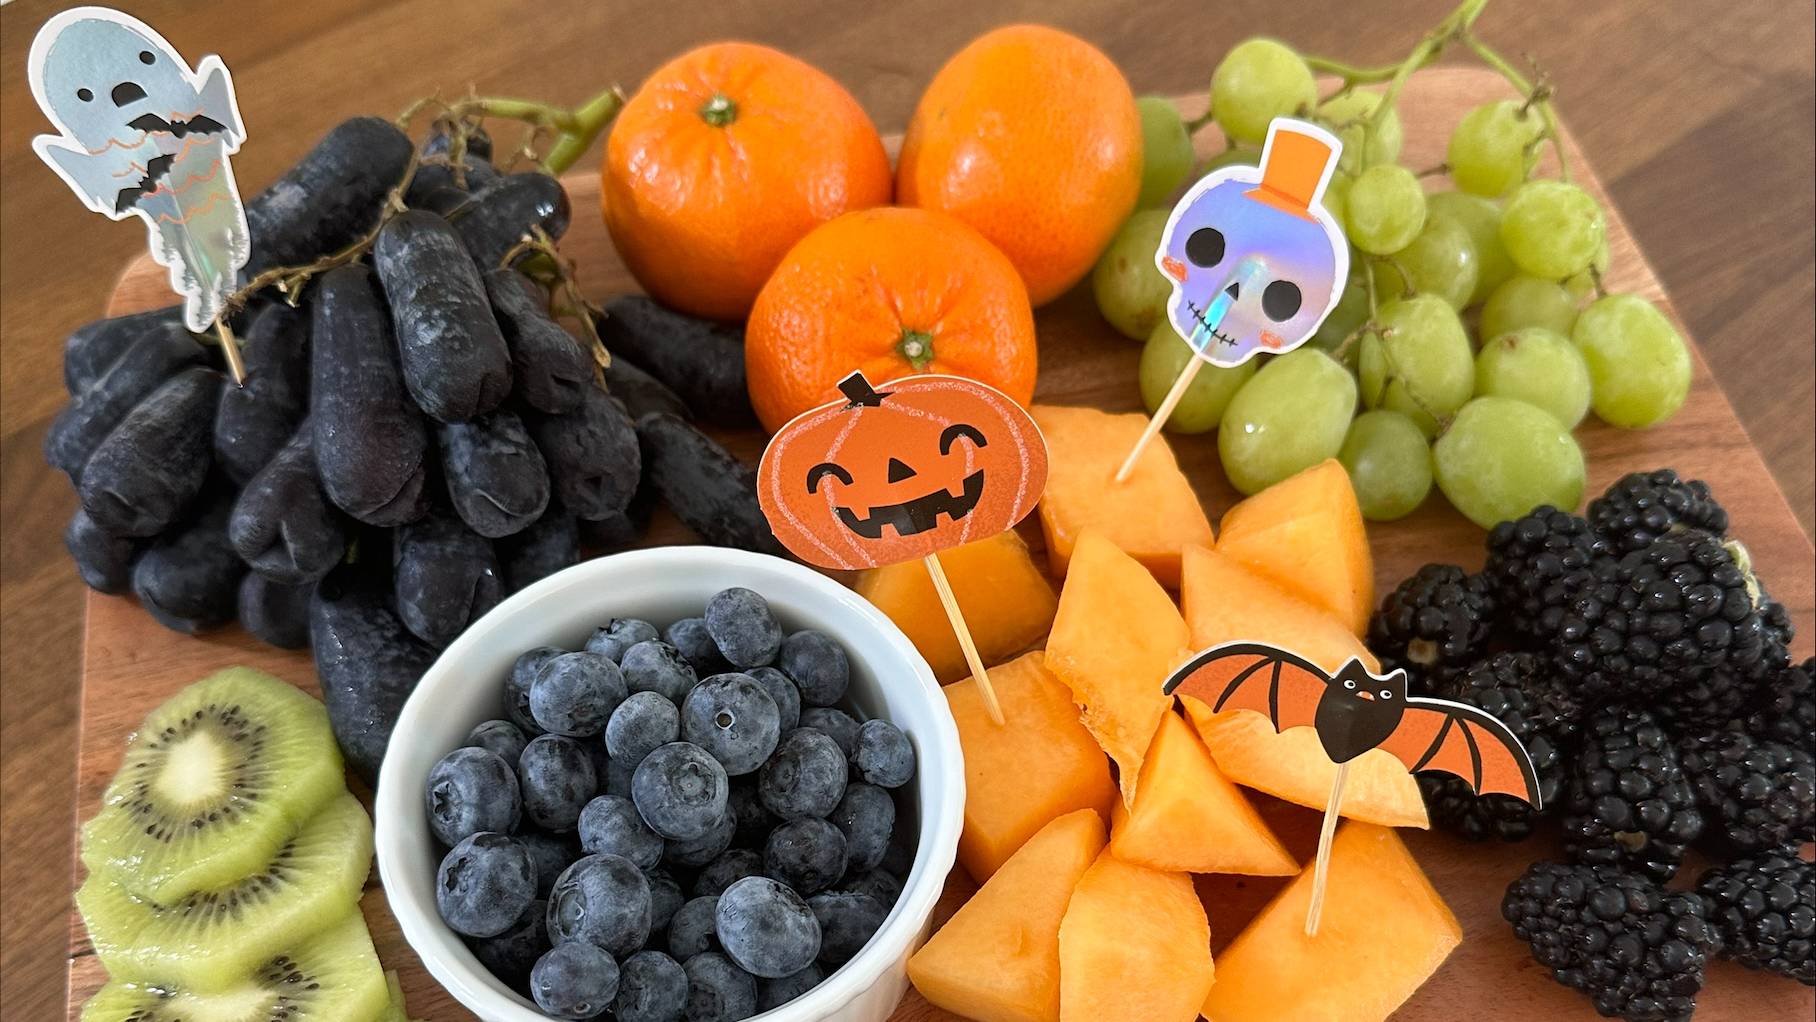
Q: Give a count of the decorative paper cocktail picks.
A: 4